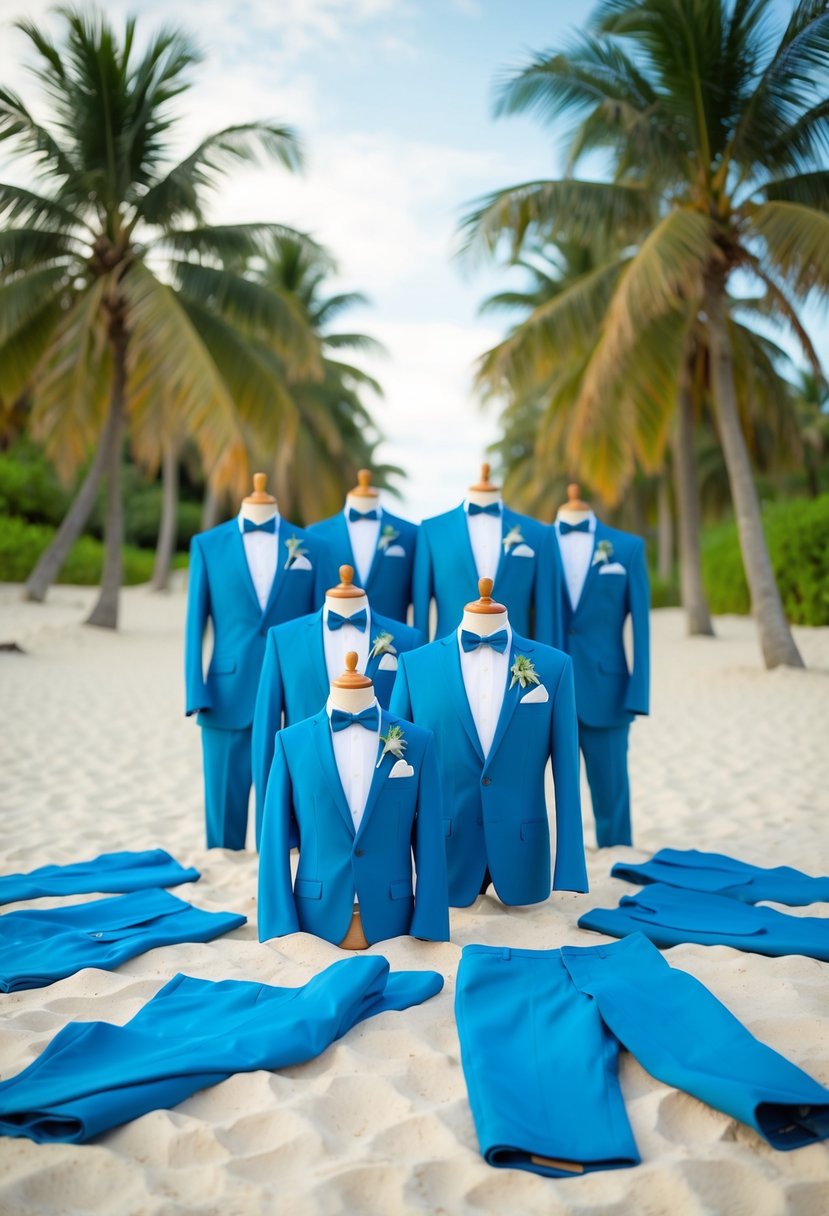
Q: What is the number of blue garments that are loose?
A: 6